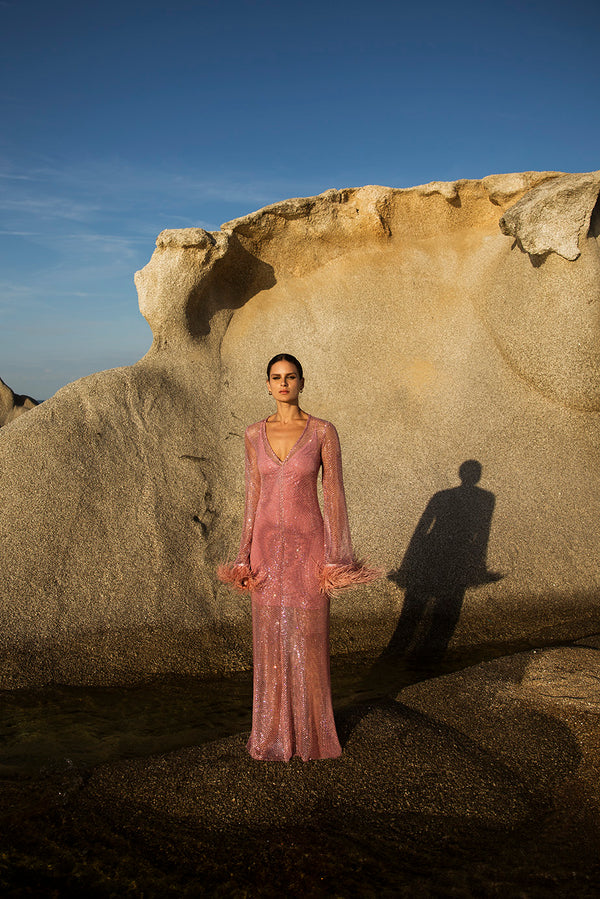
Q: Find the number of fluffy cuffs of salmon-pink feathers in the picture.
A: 2